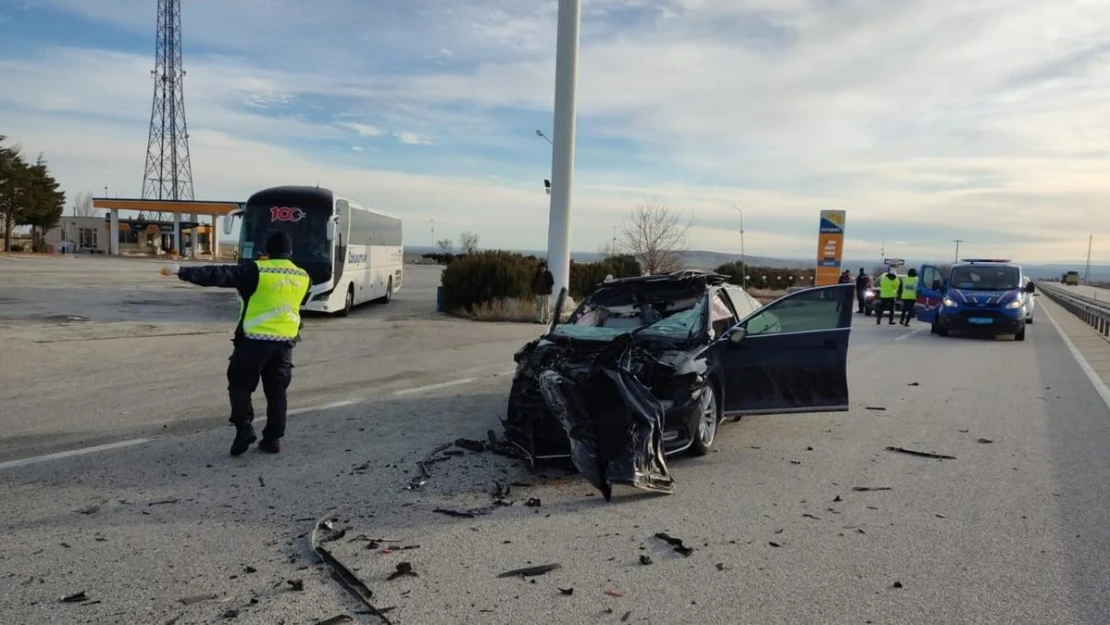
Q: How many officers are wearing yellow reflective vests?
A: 3